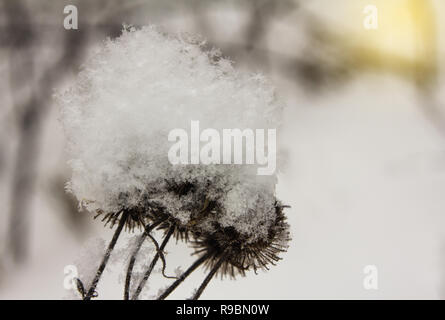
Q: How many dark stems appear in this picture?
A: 5